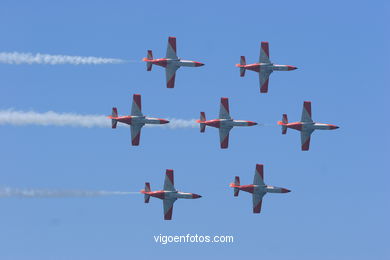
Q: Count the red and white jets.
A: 7